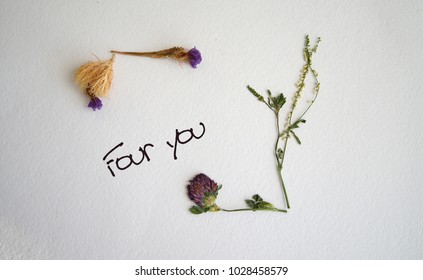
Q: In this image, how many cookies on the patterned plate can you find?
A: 0